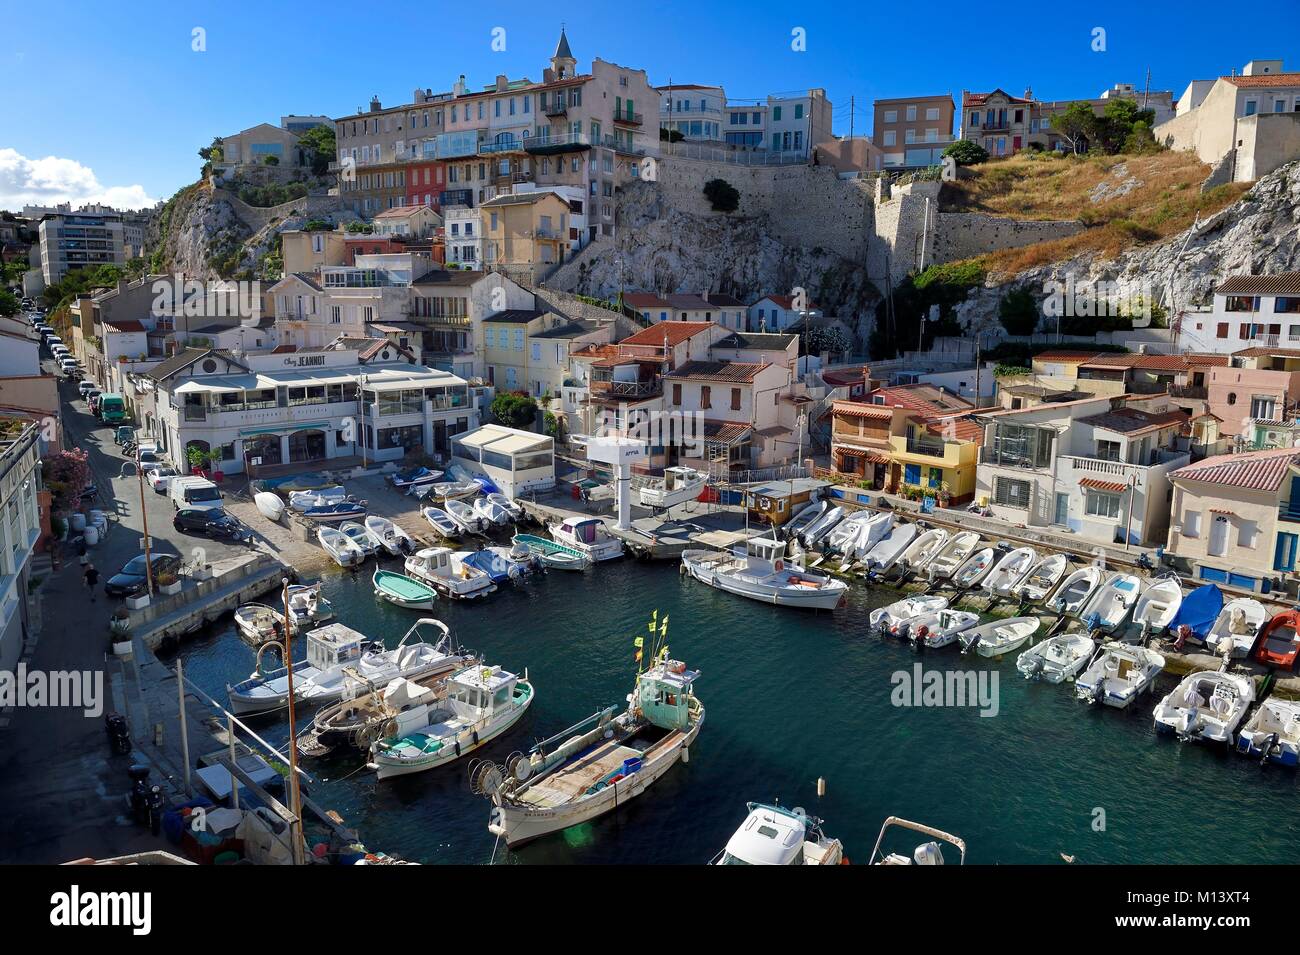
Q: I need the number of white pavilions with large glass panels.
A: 1